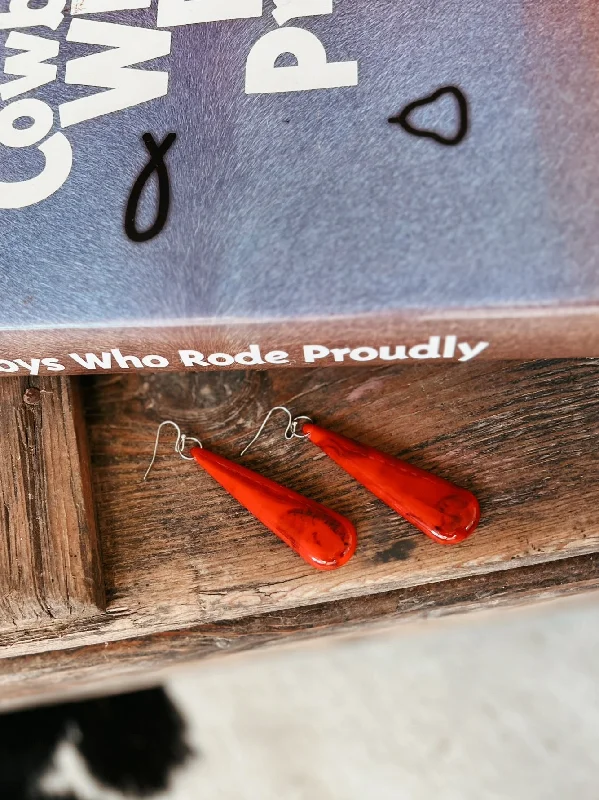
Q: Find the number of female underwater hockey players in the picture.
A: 0